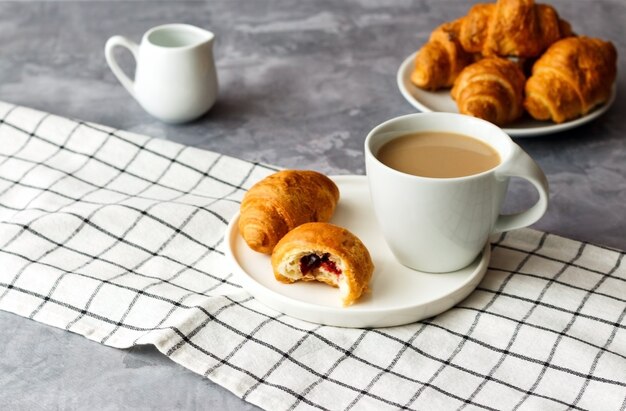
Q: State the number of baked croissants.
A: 6